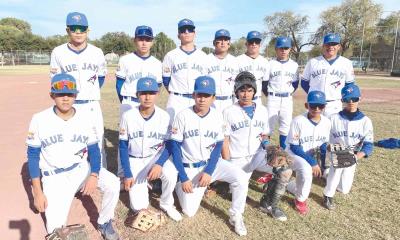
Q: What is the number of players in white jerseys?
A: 13